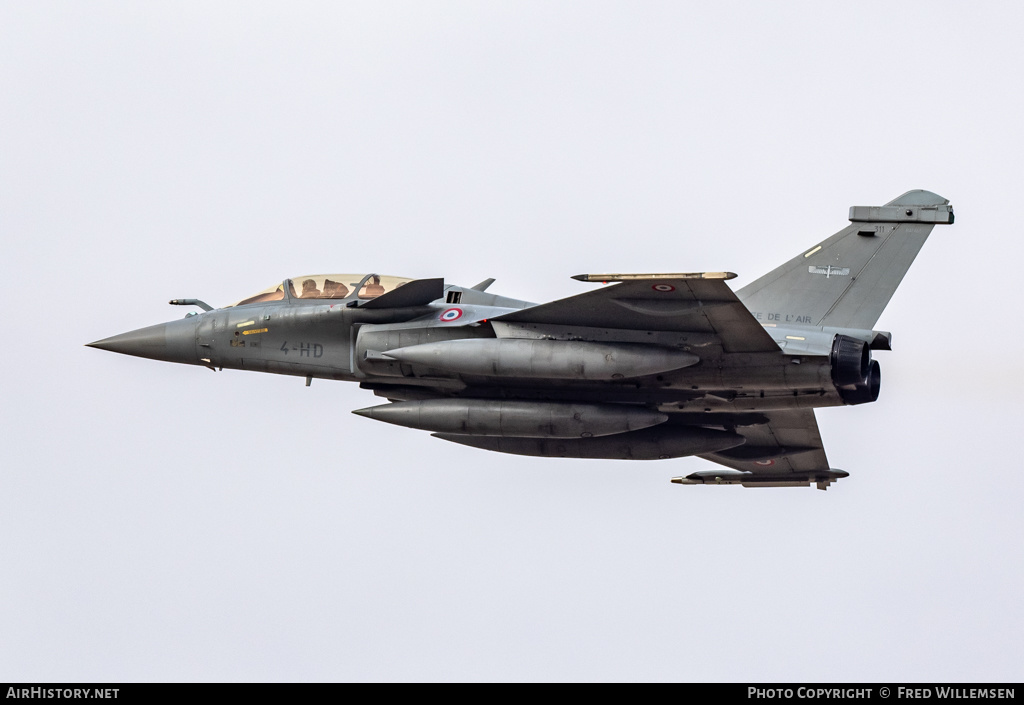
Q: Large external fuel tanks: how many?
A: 3